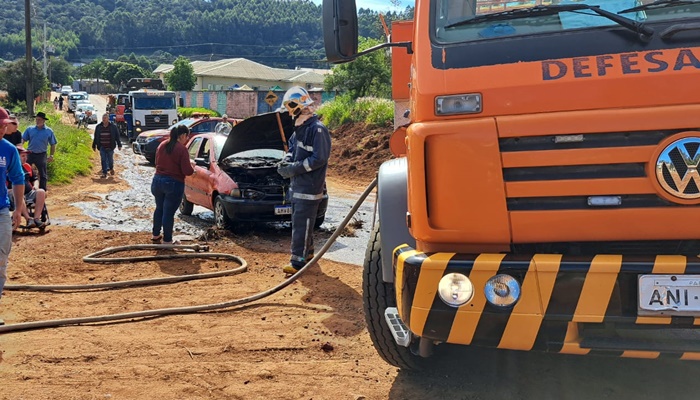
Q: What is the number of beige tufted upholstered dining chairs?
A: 0